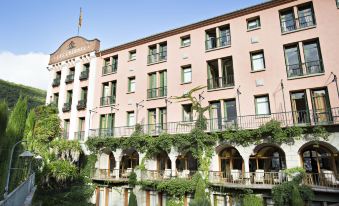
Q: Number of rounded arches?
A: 7